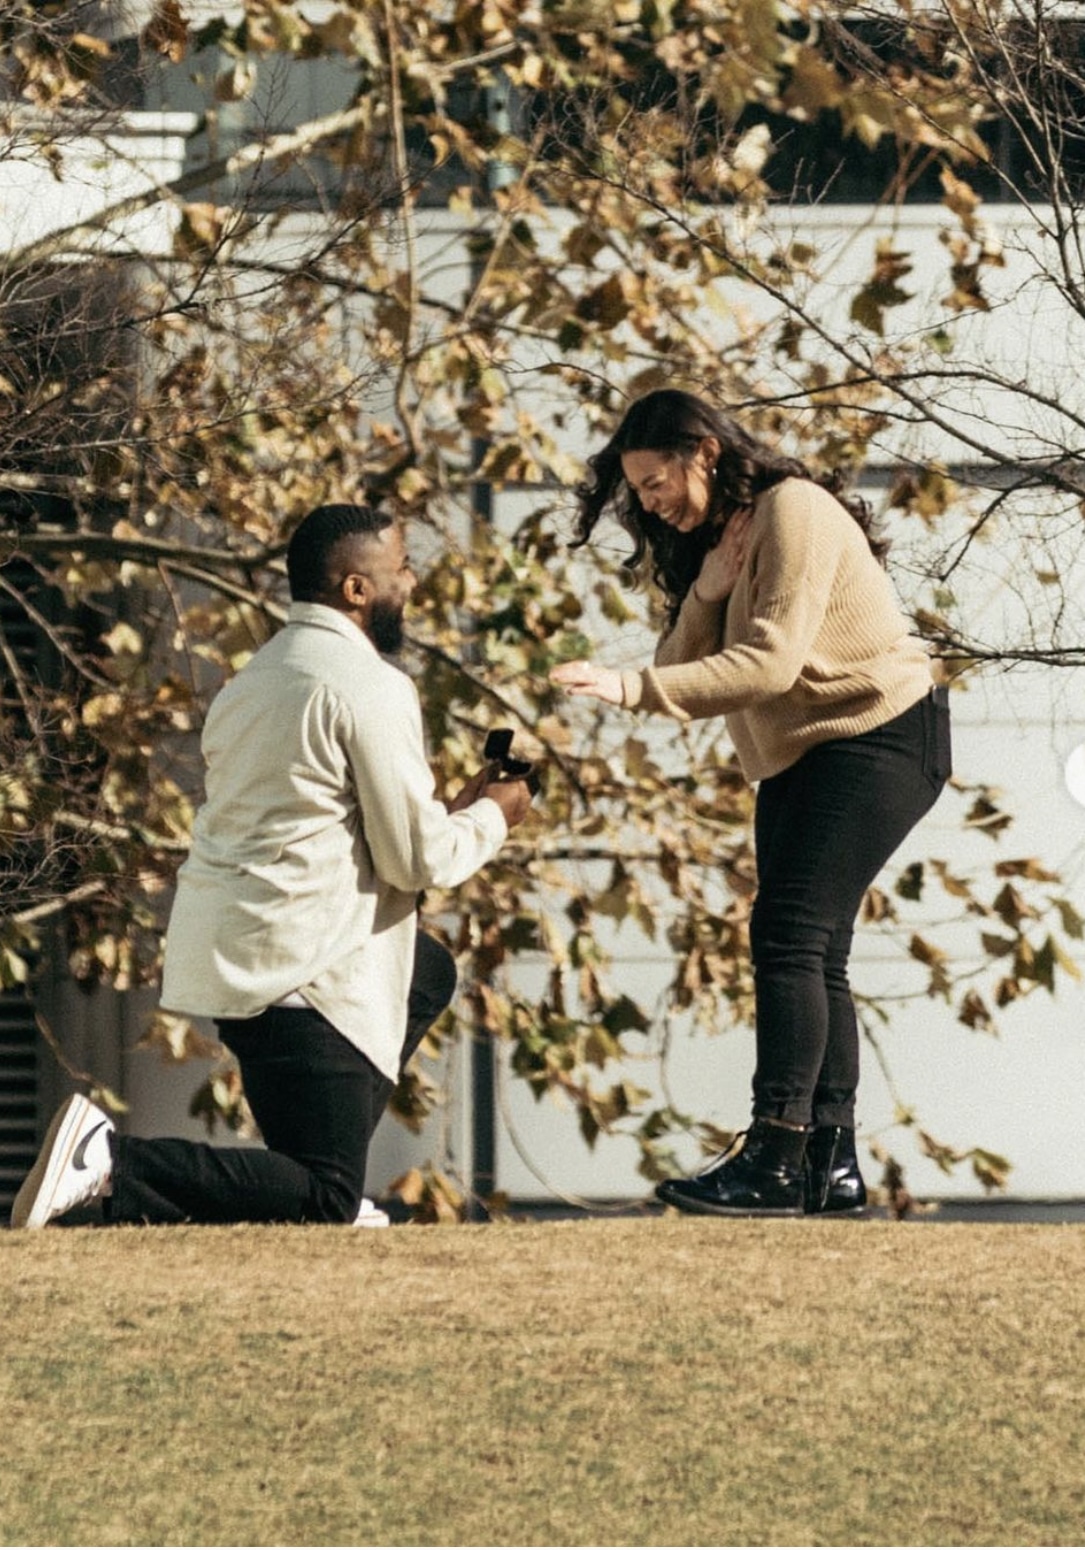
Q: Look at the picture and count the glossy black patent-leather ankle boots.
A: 2